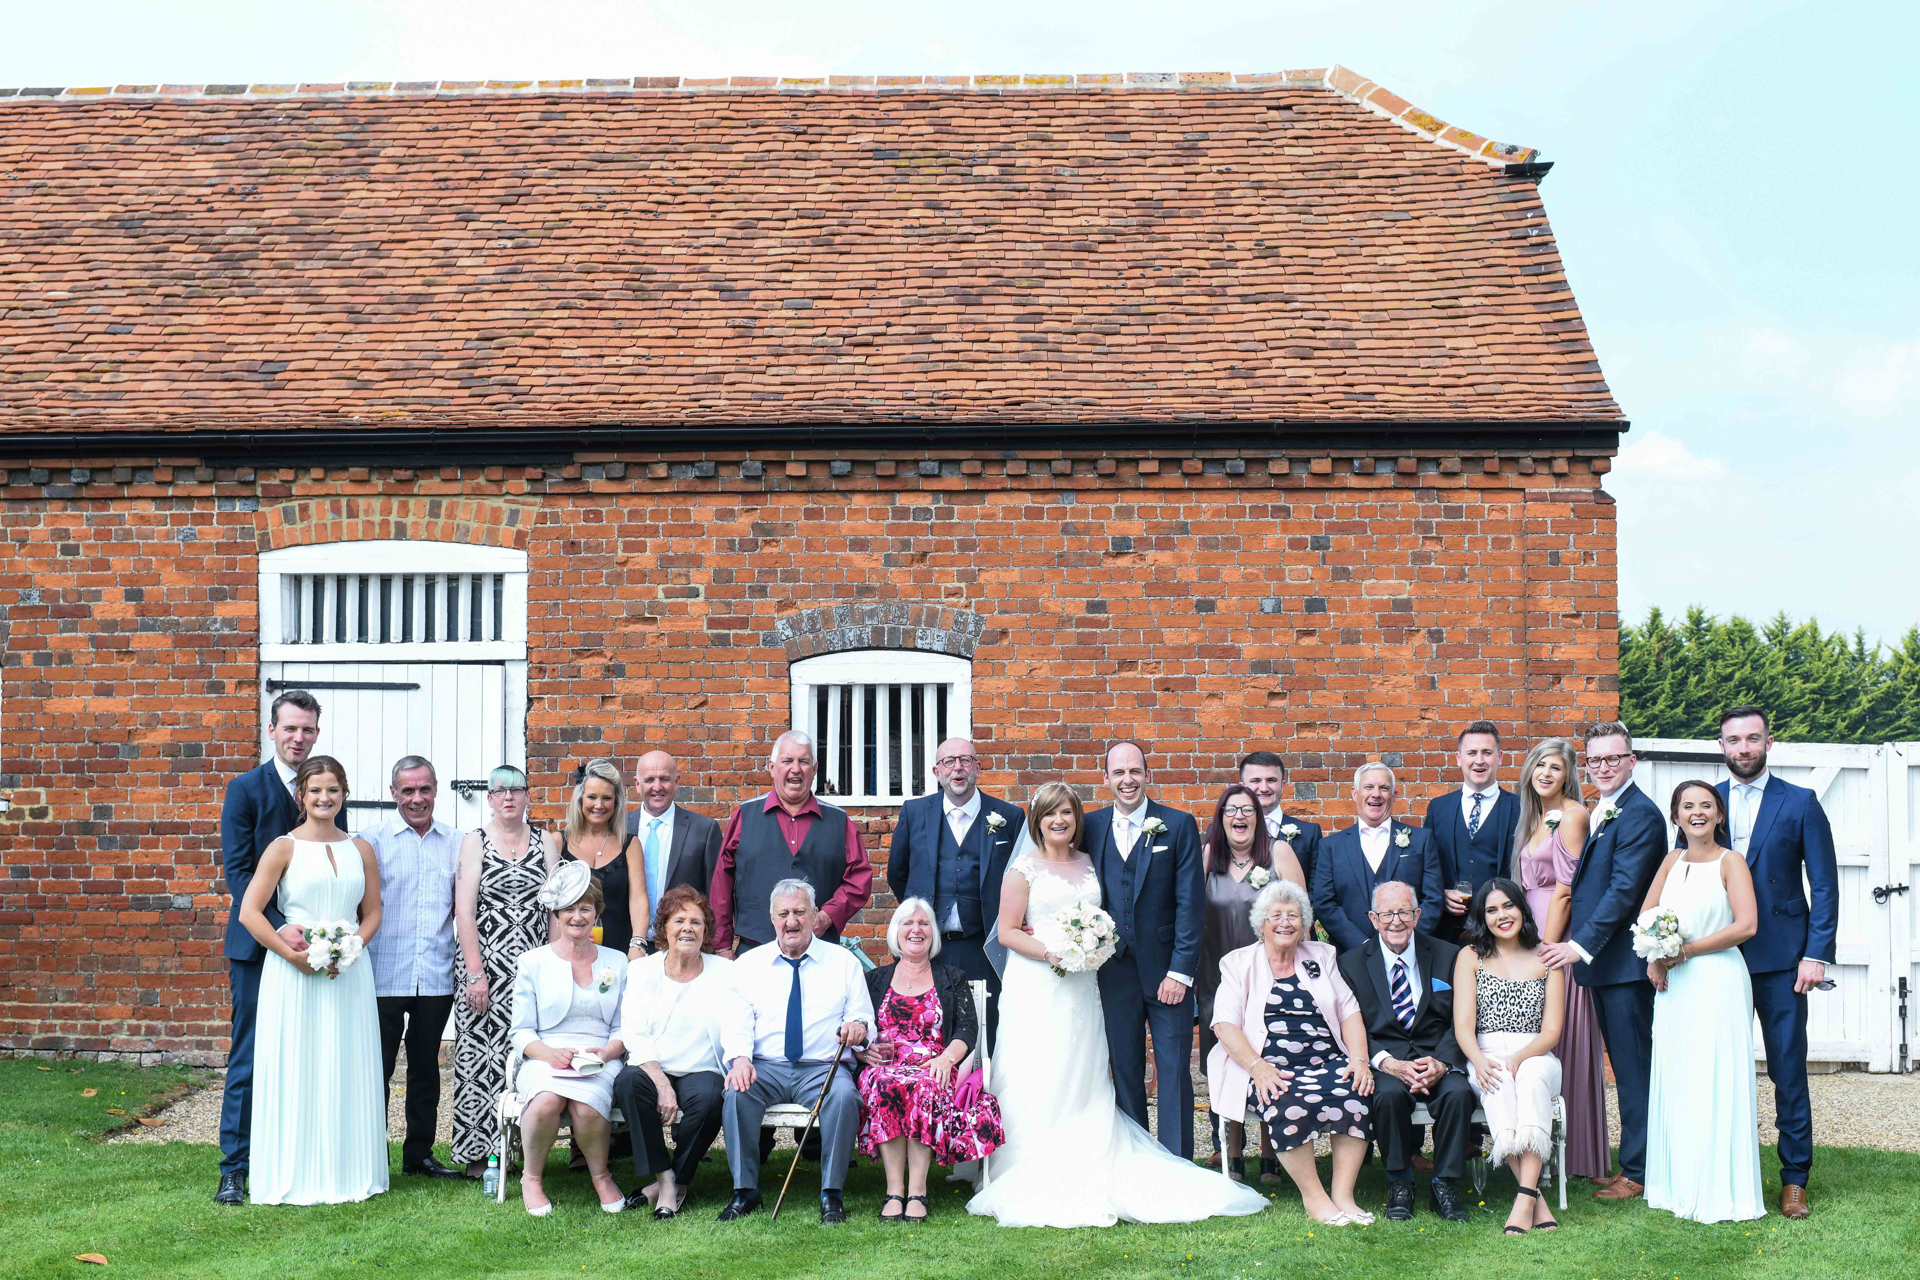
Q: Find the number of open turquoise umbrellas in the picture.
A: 0